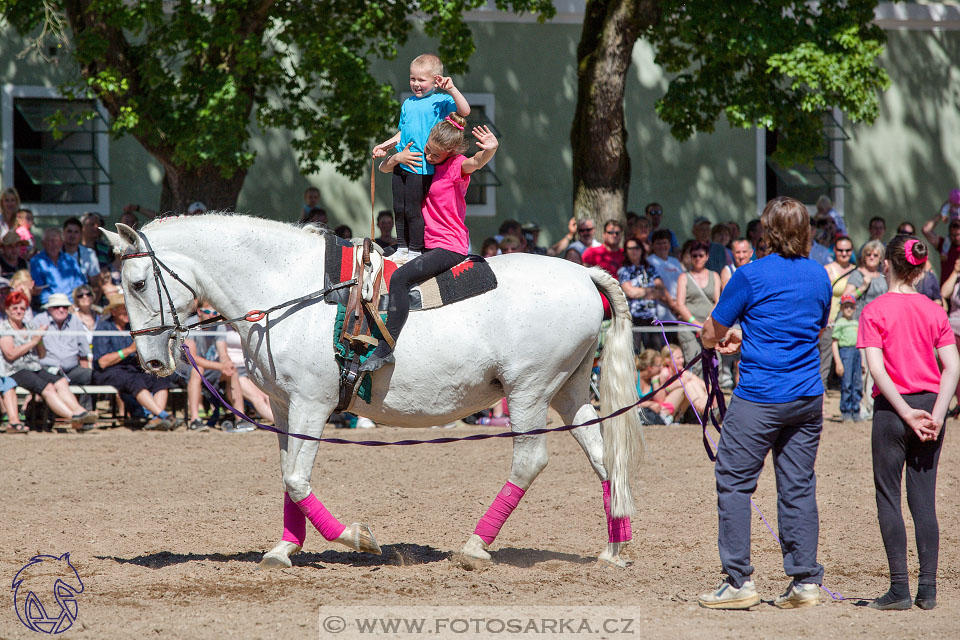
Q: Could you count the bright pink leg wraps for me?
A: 4